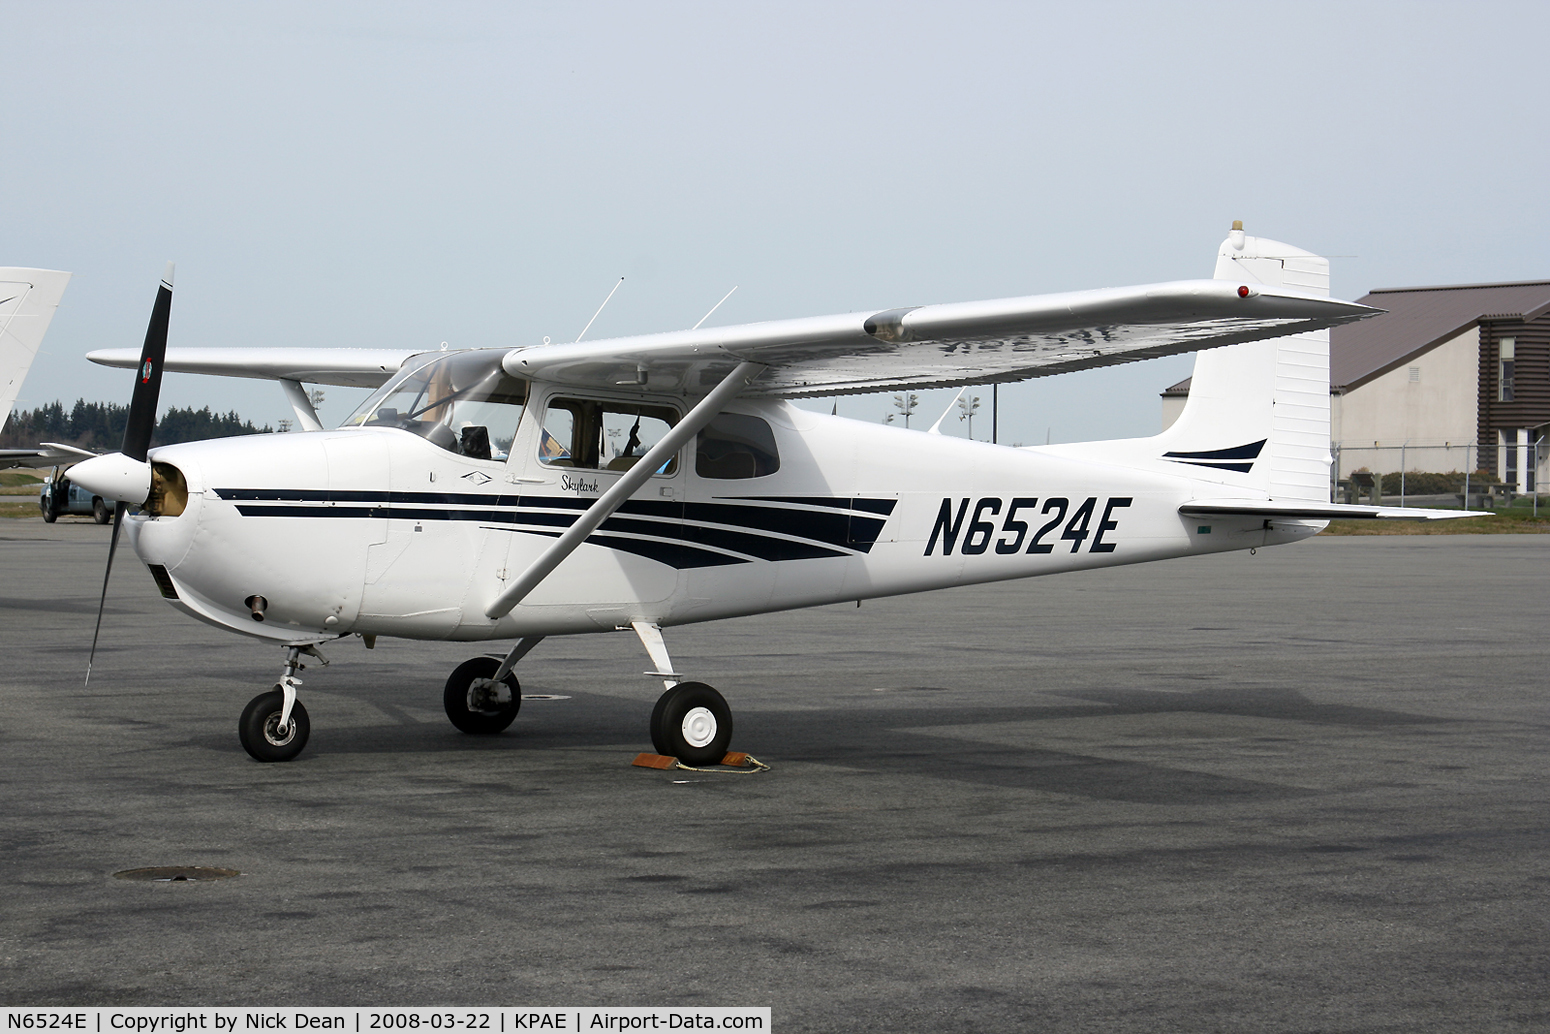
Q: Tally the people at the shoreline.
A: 0